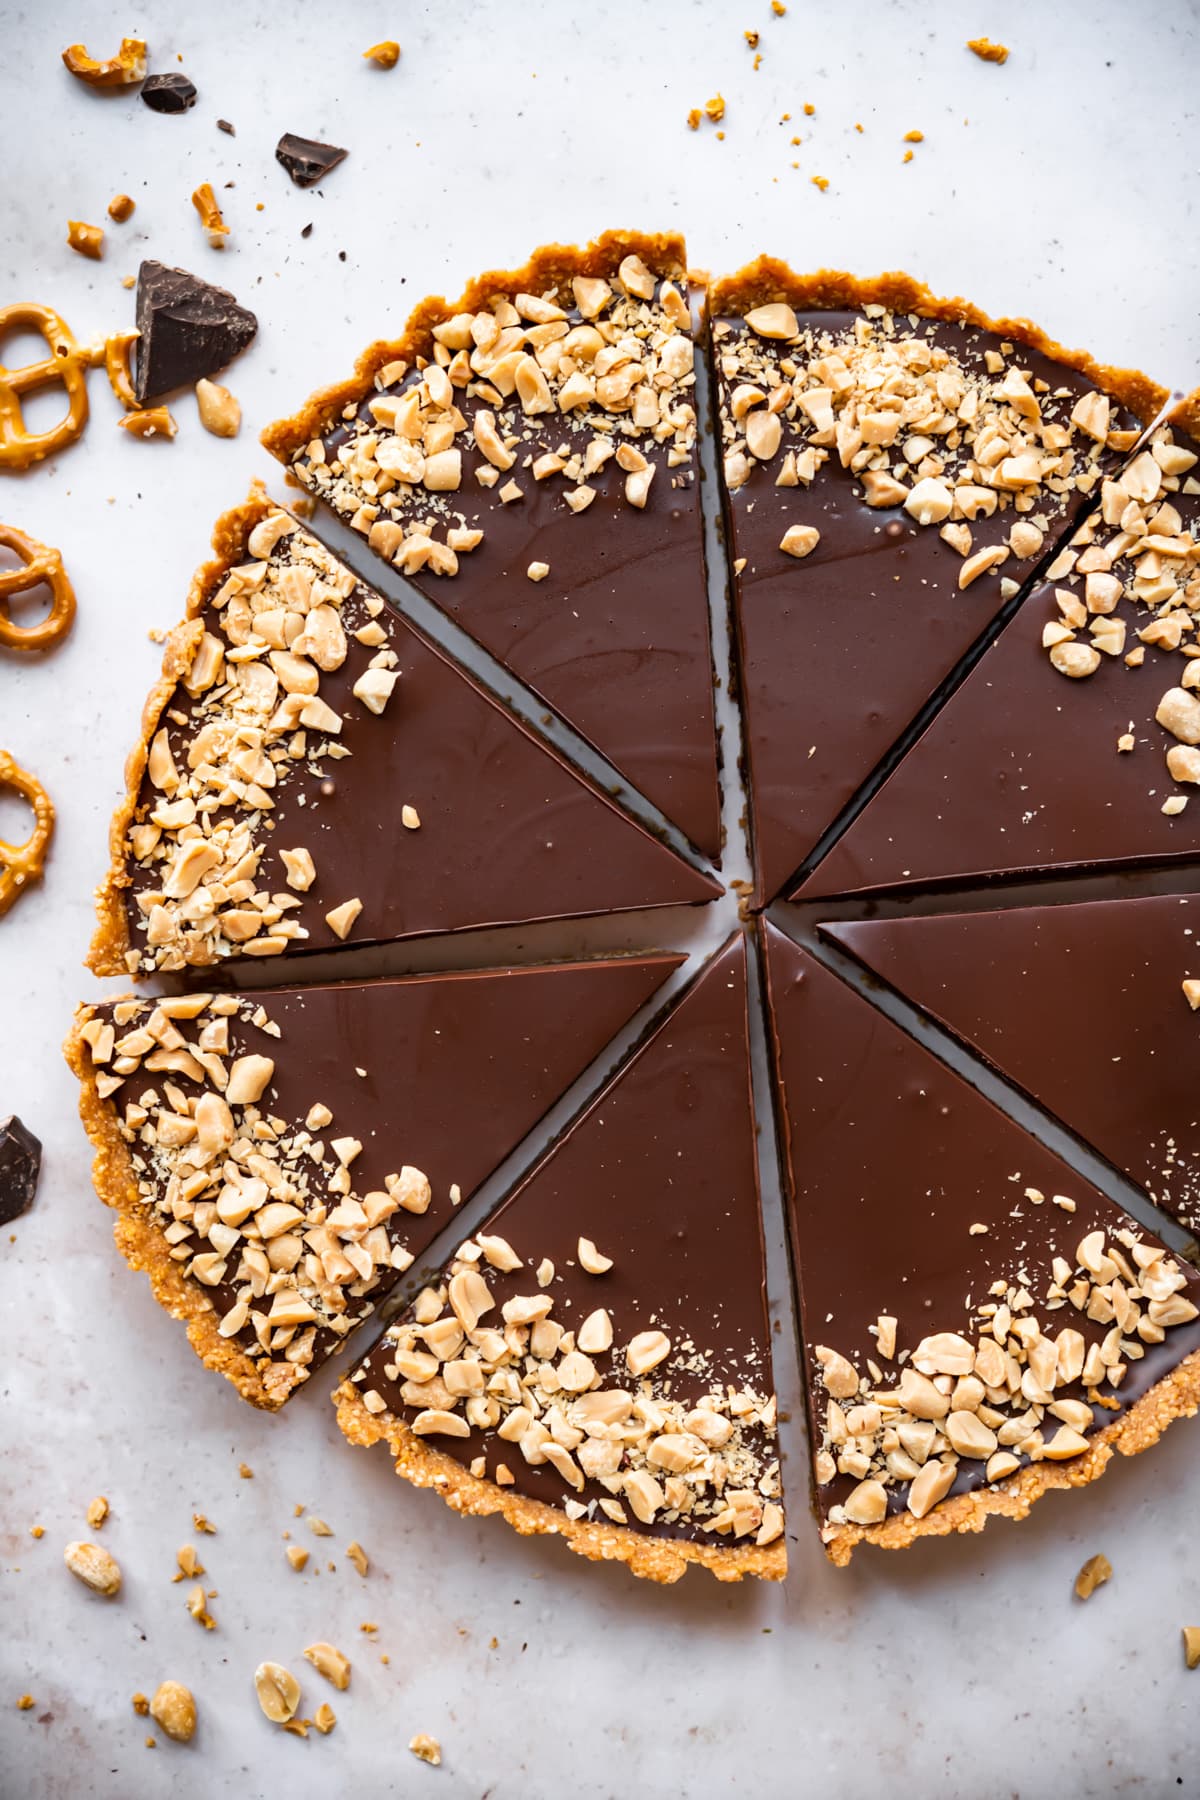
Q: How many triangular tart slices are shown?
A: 8